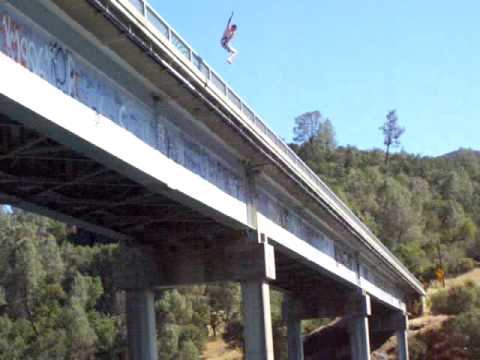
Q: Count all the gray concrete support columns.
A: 5